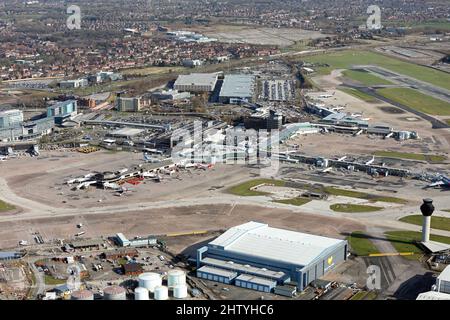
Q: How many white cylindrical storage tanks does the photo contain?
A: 5